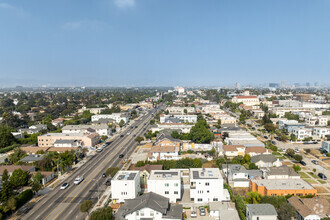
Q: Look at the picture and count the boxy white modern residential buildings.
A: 3